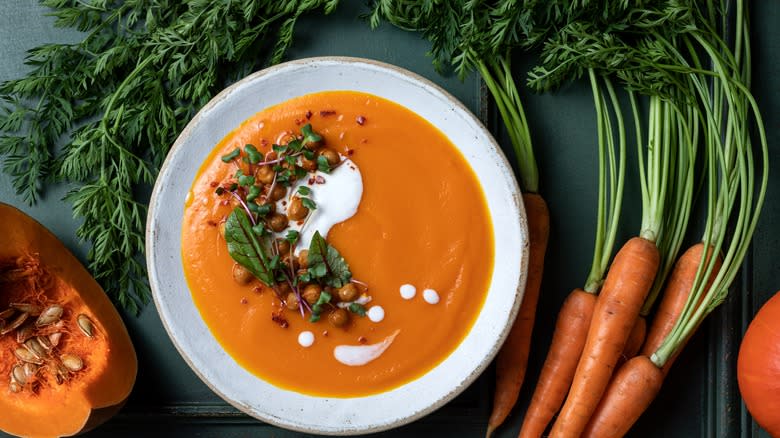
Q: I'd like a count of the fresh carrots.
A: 6